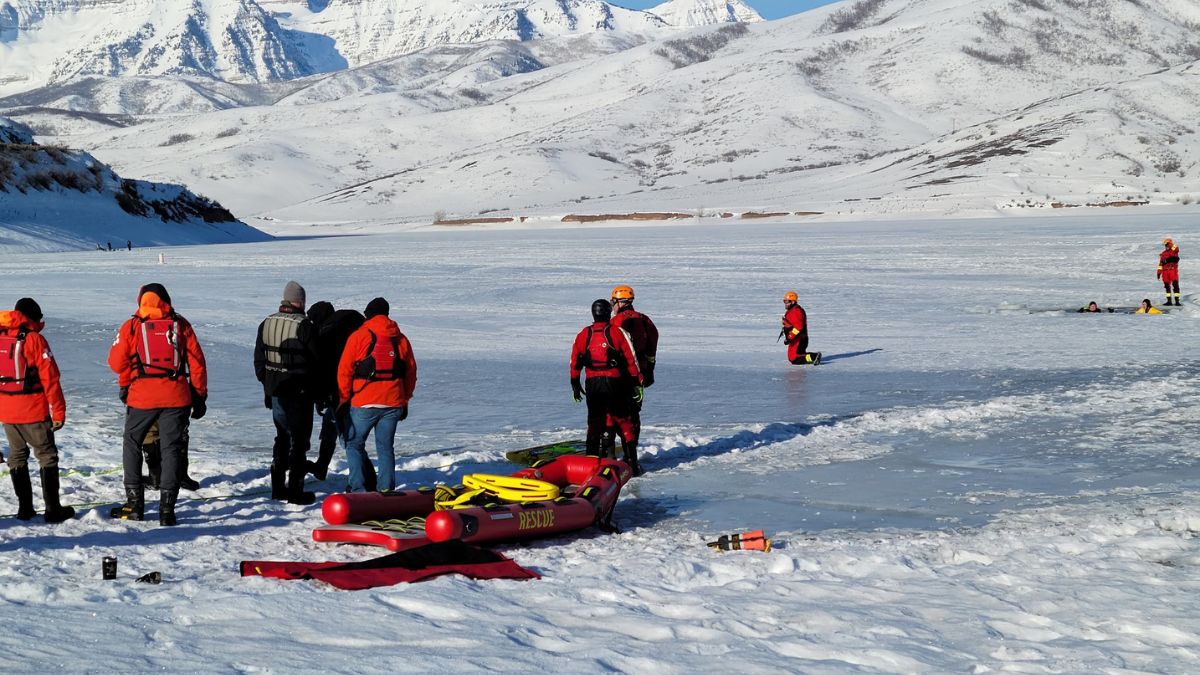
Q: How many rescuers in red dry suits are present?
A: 4